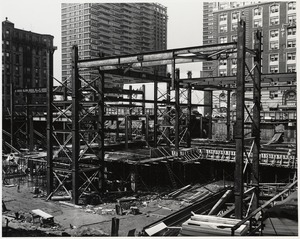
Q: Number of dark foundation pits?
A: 1